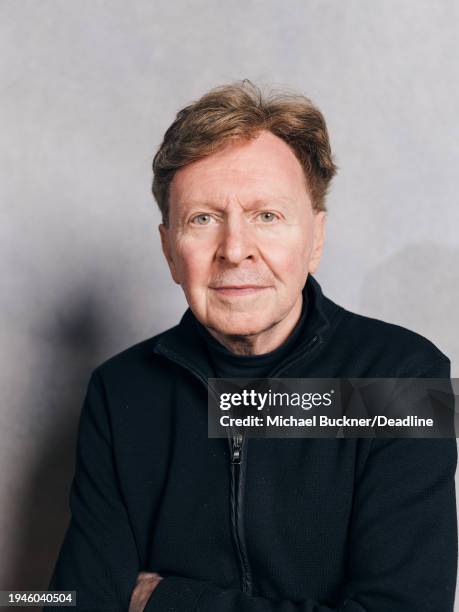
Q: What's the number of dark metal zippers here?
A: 1